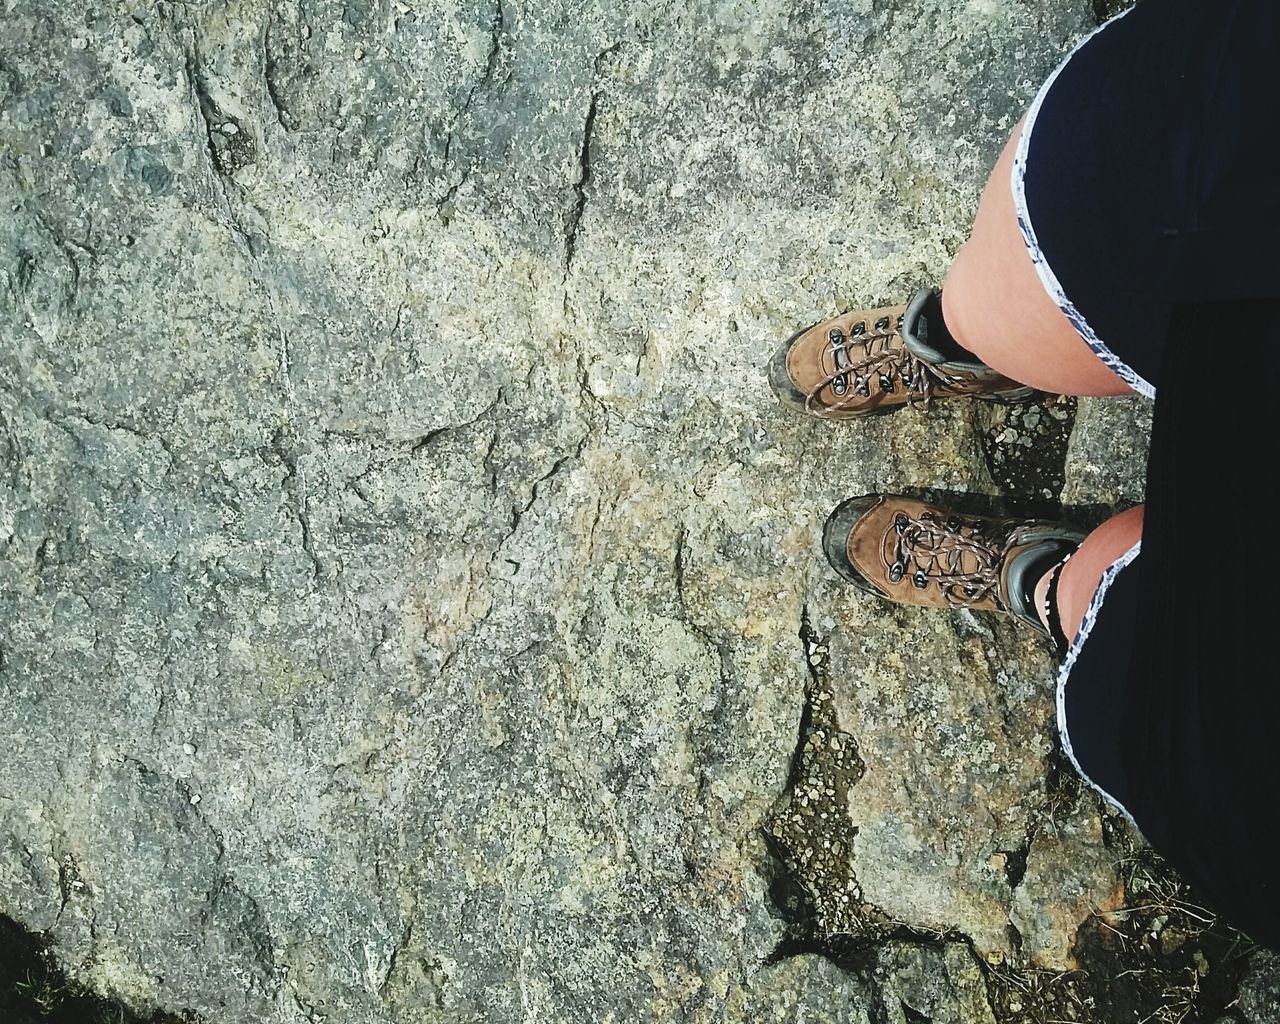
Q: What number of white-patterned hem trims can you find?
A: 2